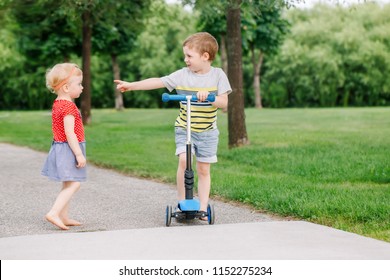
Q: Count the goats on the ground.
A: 0